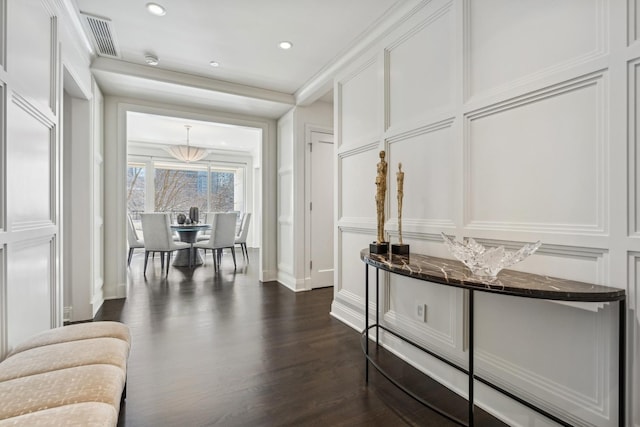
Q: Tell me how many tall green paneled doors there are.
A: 0